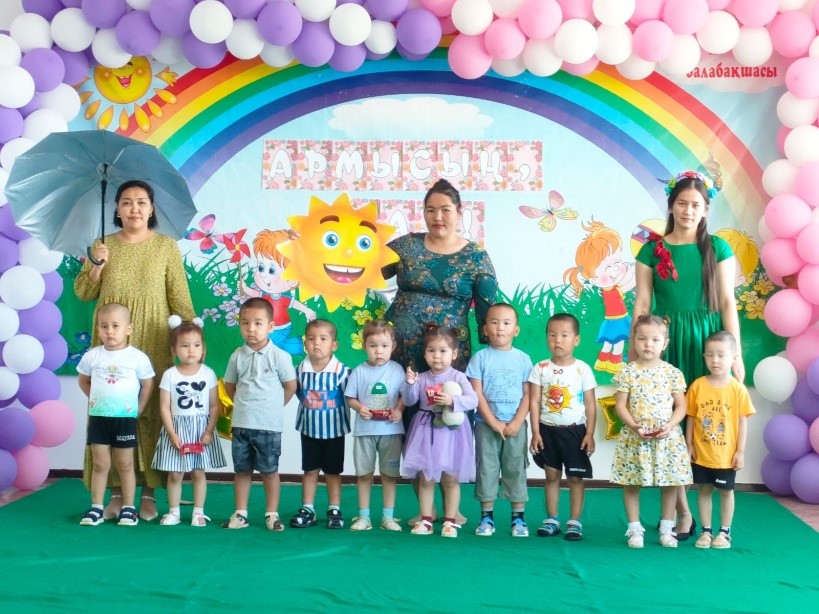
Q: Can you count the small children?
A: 10